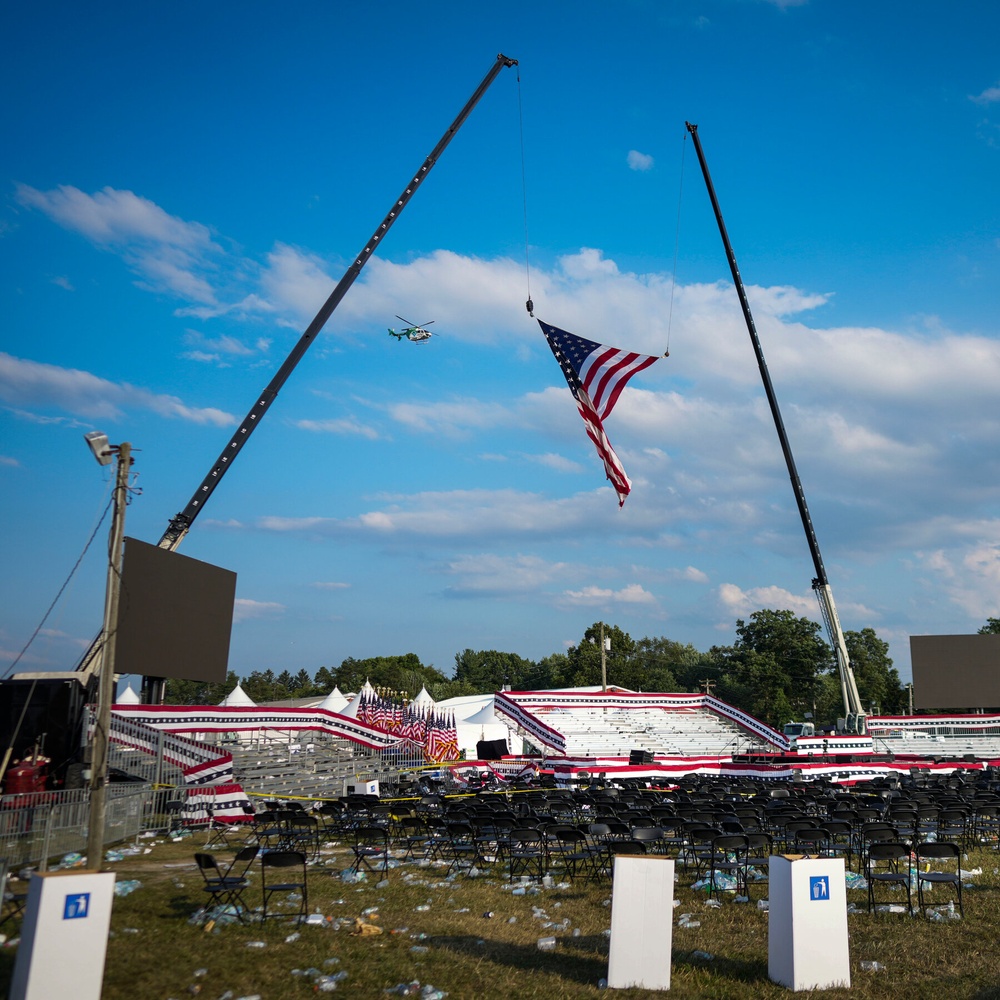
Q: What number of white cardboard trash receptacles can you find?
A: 4